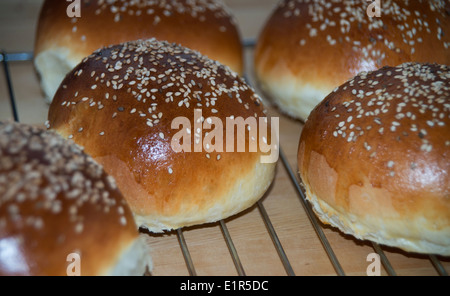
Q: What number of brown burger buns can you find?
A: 5